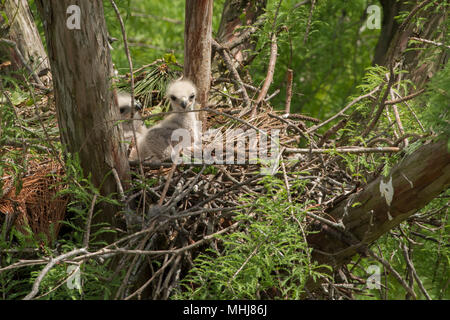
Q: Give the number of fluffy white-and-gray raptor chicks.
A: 2